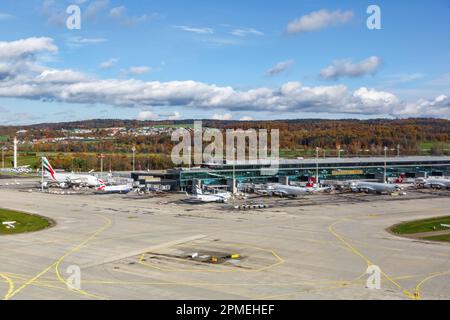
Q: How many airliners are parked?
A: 6